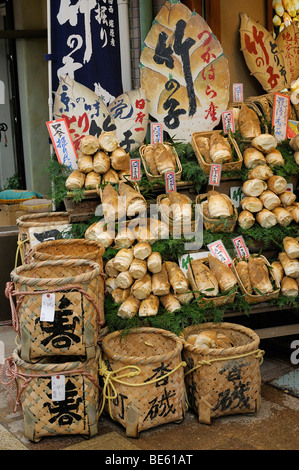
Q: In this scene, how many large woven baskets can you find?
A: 6